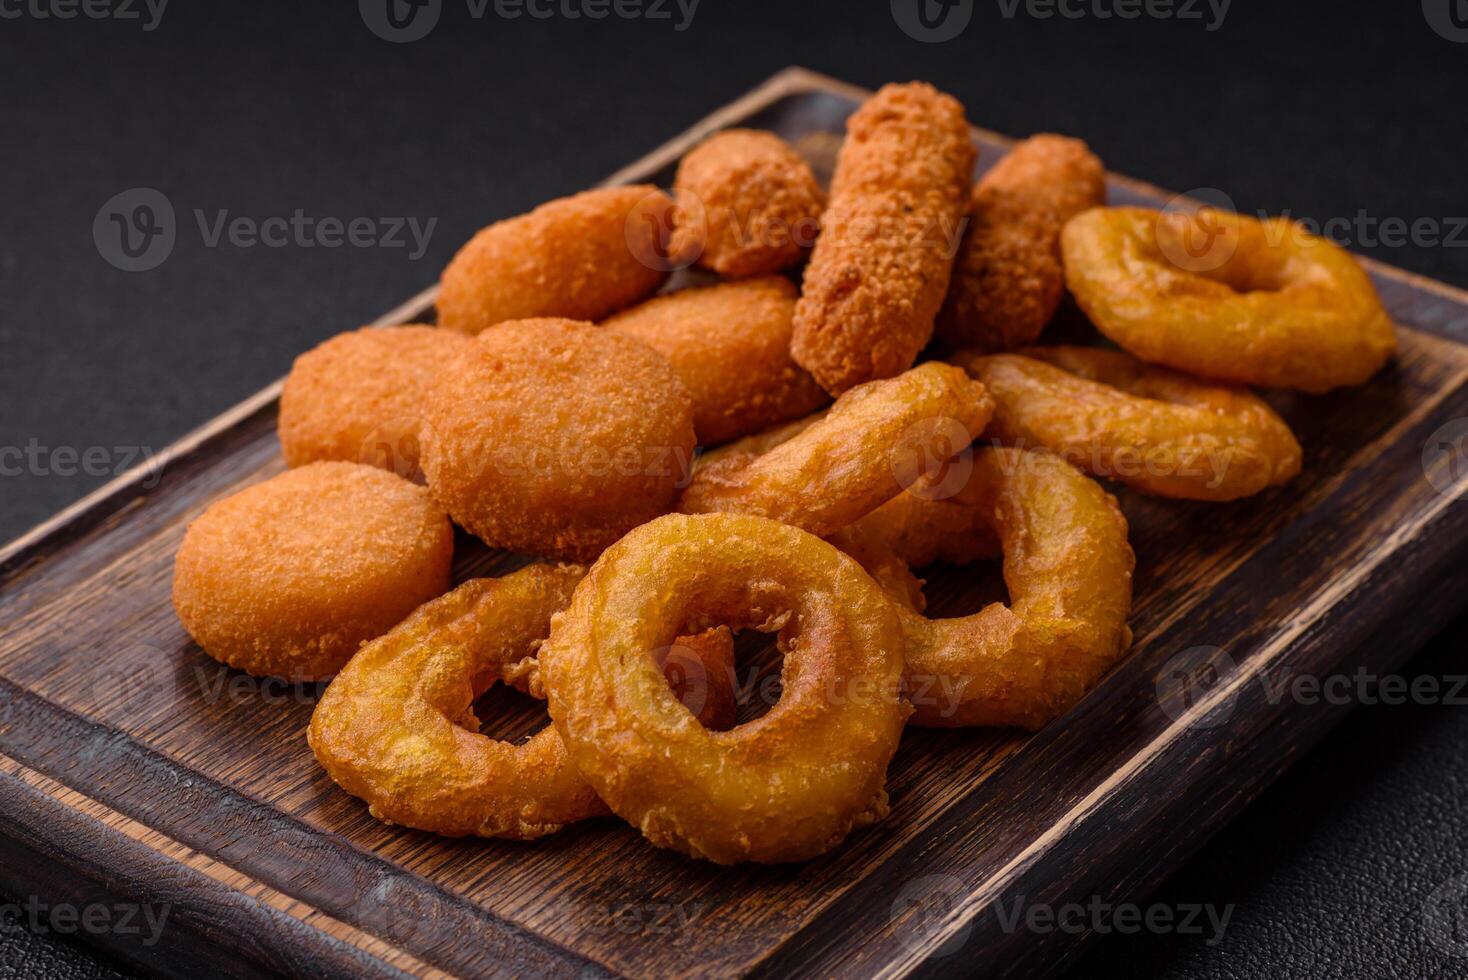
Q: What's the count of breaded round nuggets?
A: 5